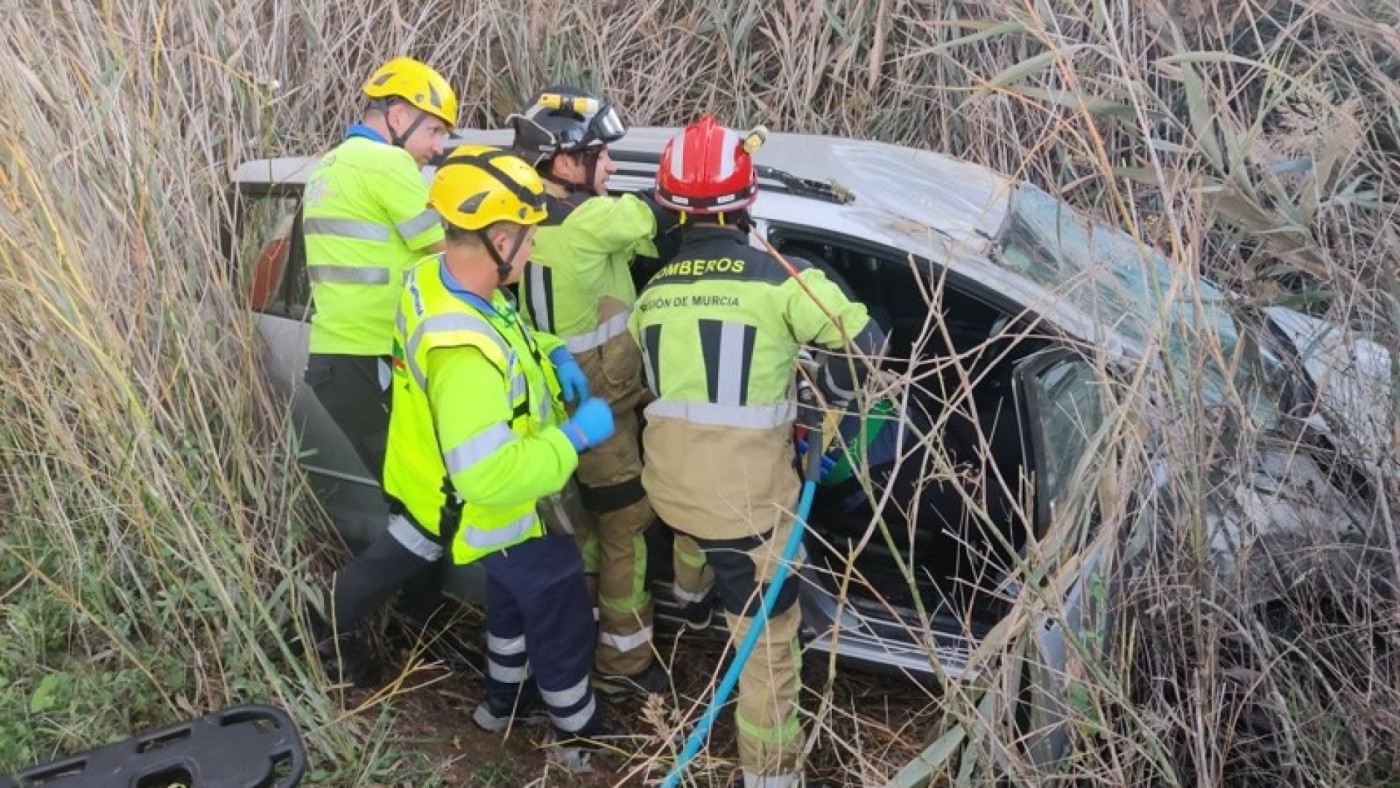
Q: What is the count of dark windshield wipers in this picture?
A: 0